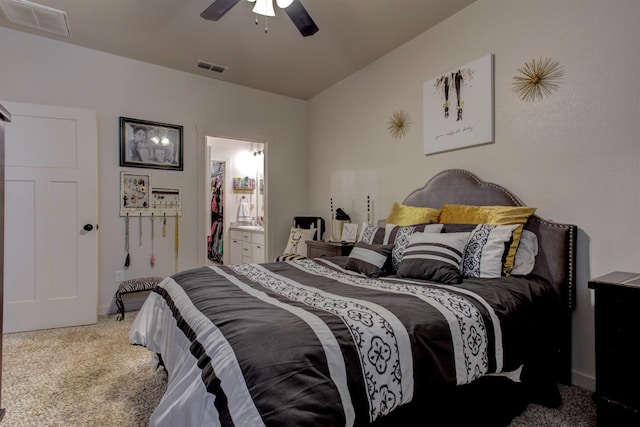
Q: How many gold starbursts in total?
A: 2